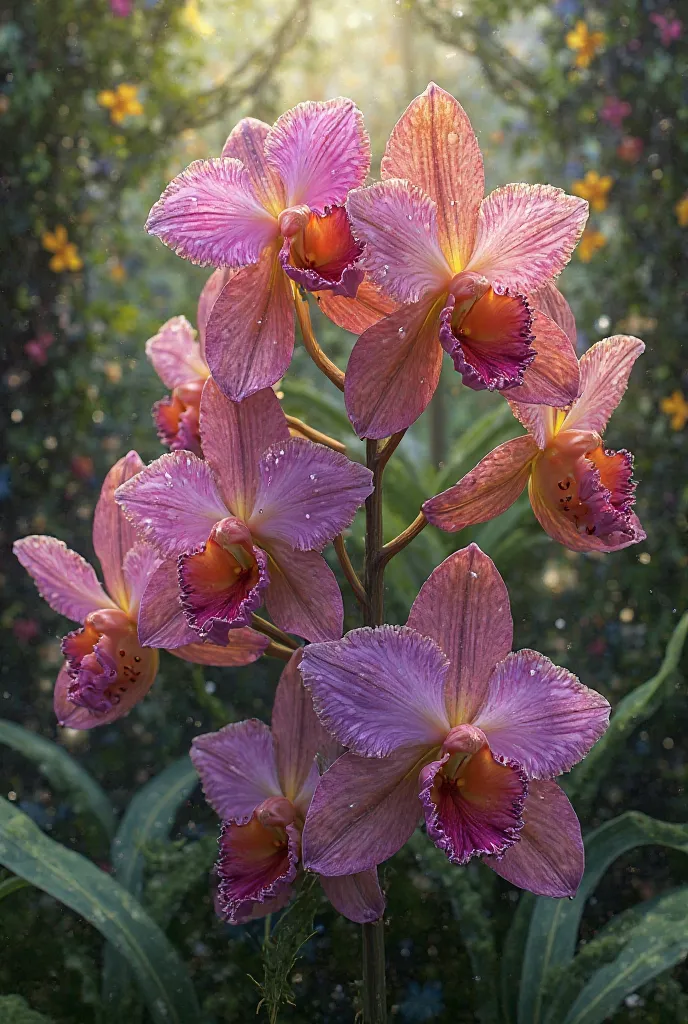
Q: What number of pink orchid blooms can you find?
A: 8